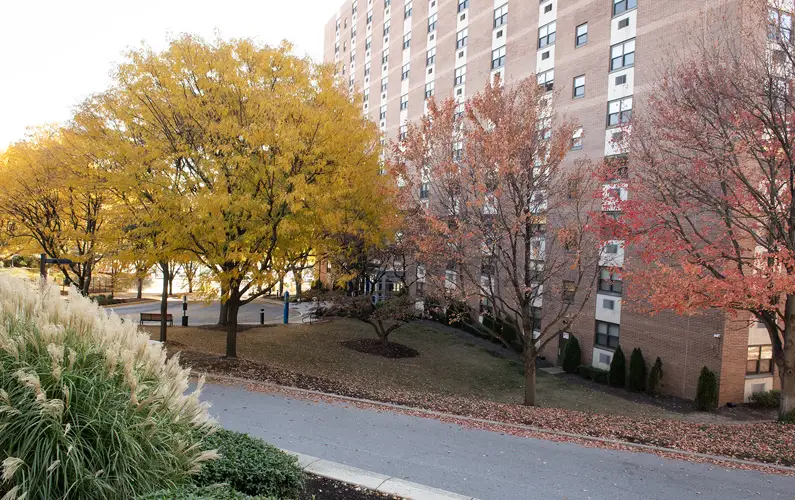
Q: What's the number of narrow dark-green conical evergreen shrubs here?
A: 5